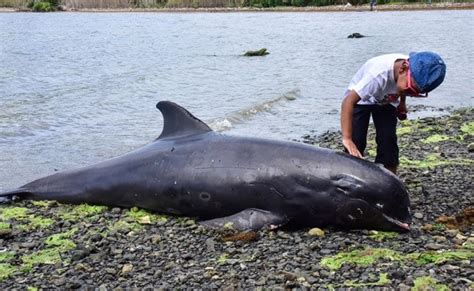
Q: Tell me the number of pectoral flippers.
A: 1